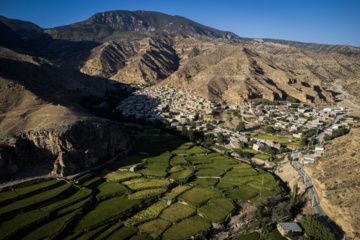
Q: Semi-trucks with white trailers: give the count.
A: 0